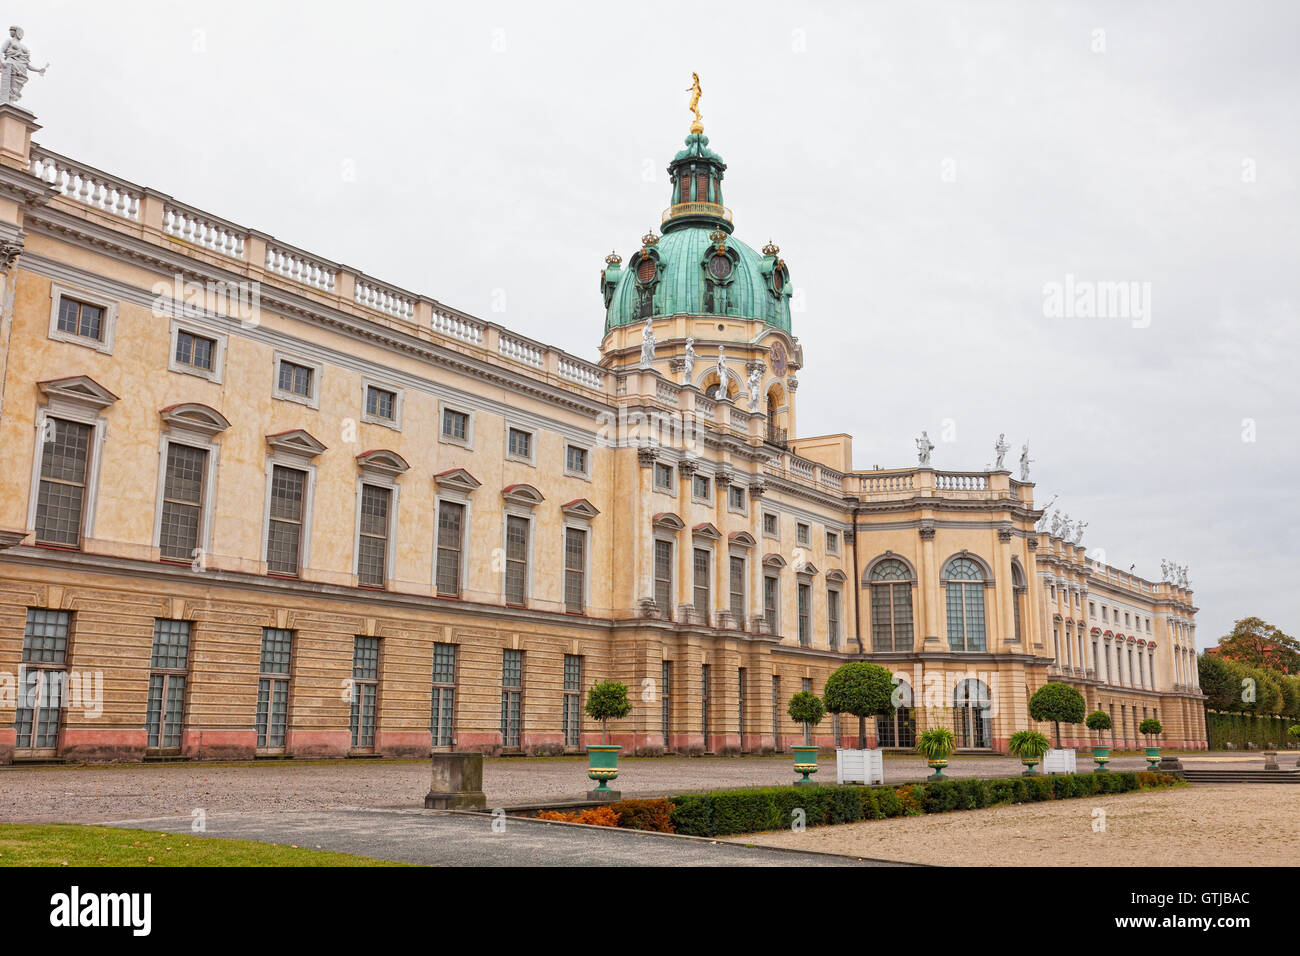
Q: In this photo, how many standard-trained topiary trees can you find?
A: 6